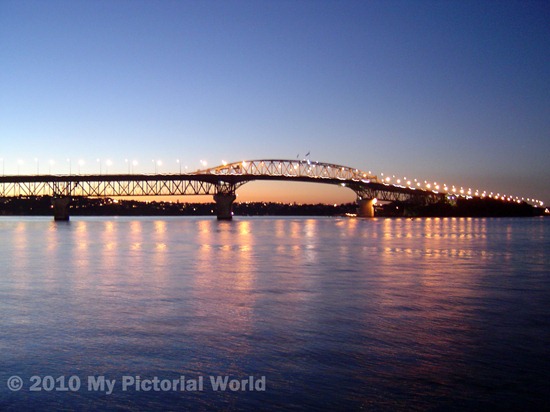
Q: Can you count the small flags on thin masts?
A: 2